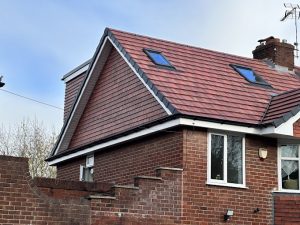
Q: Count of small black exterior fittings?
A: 2